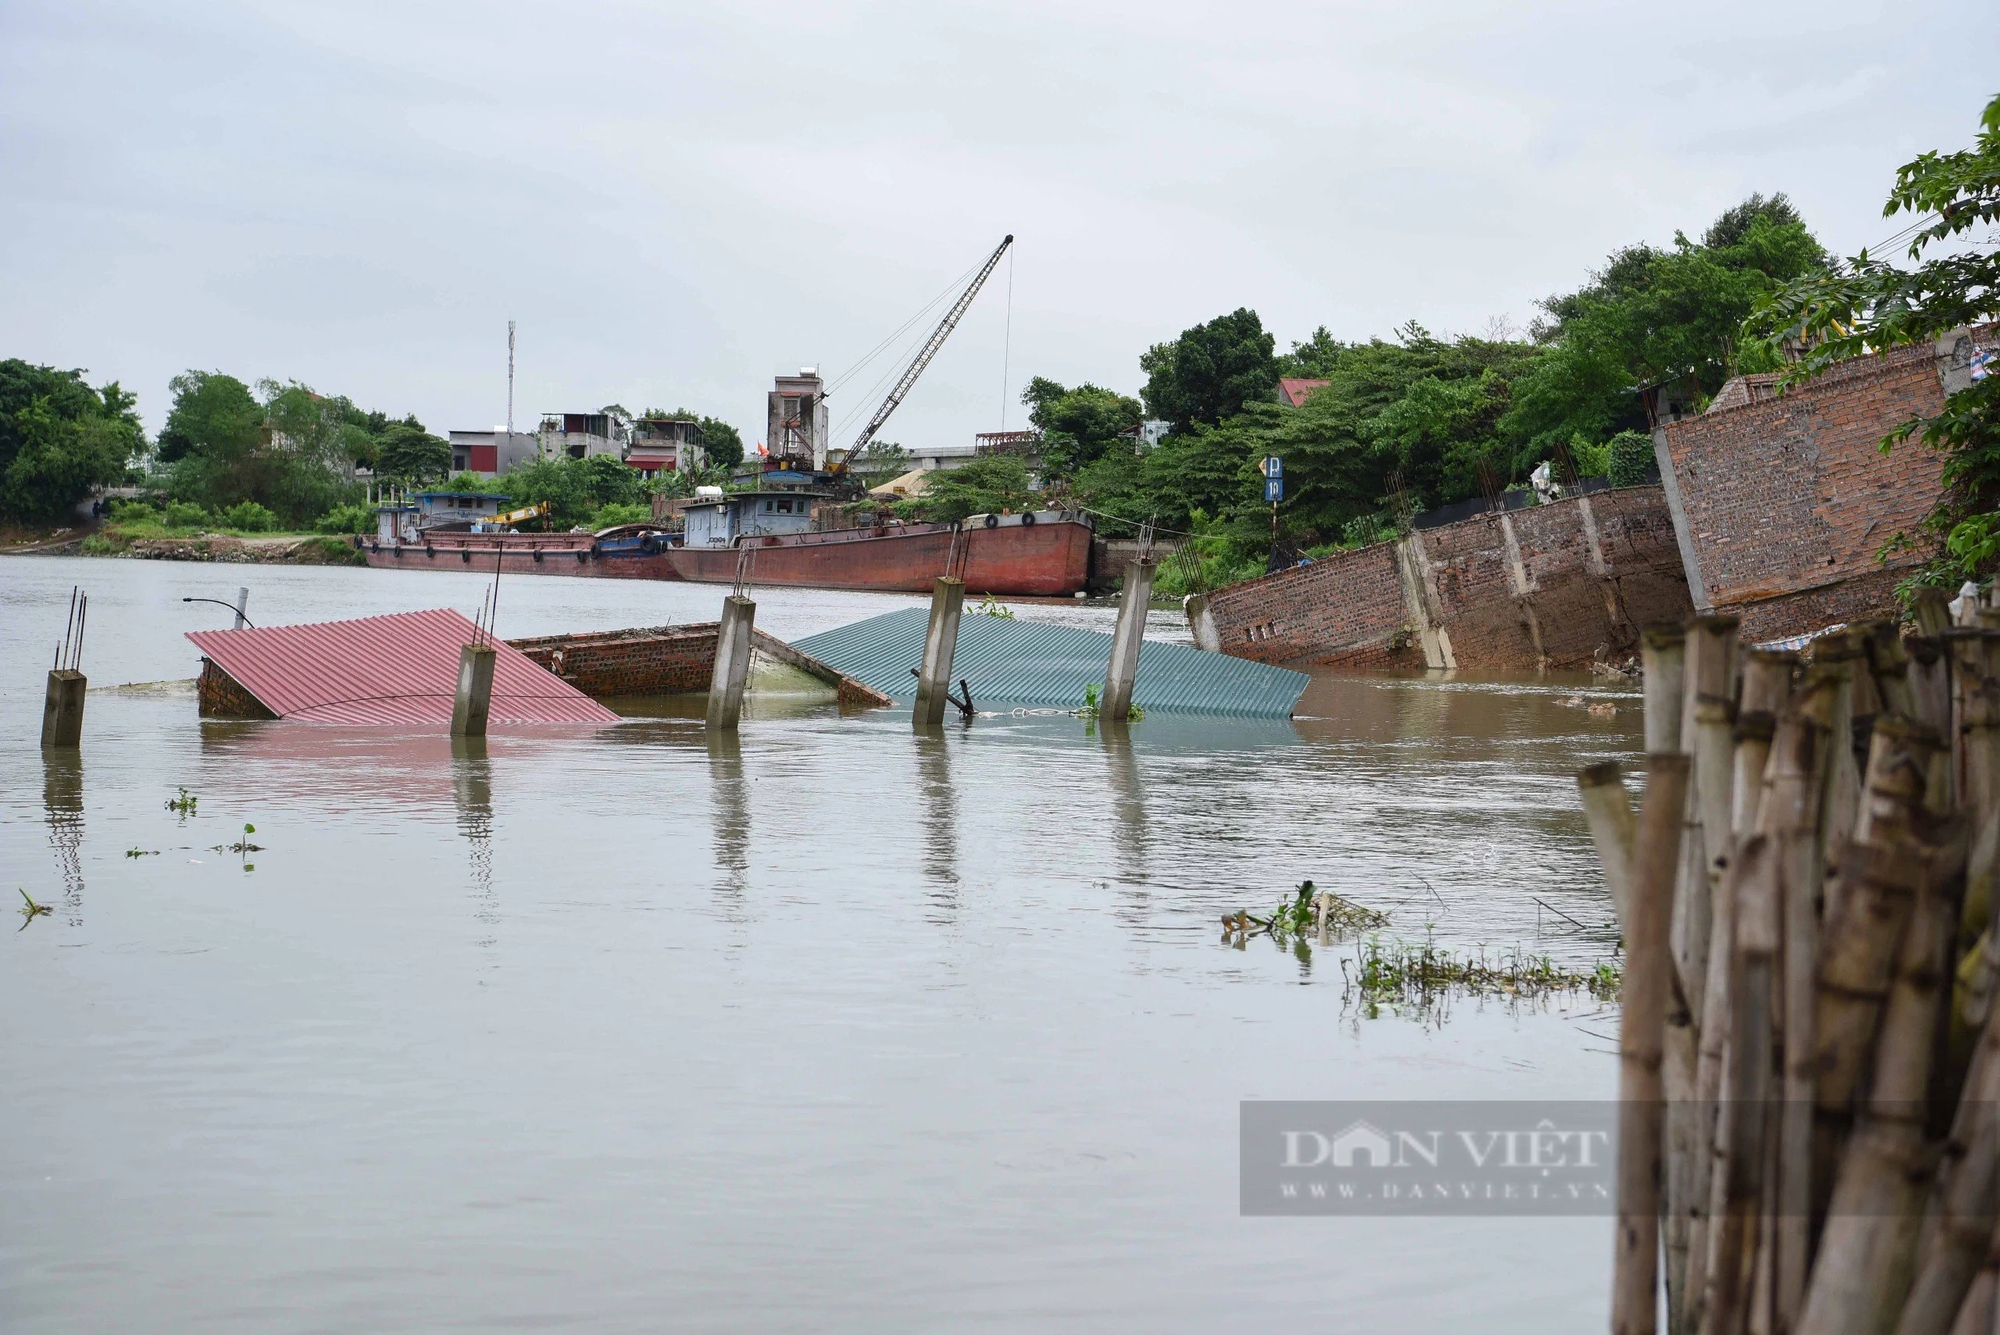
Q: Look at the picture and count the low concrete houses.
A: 3